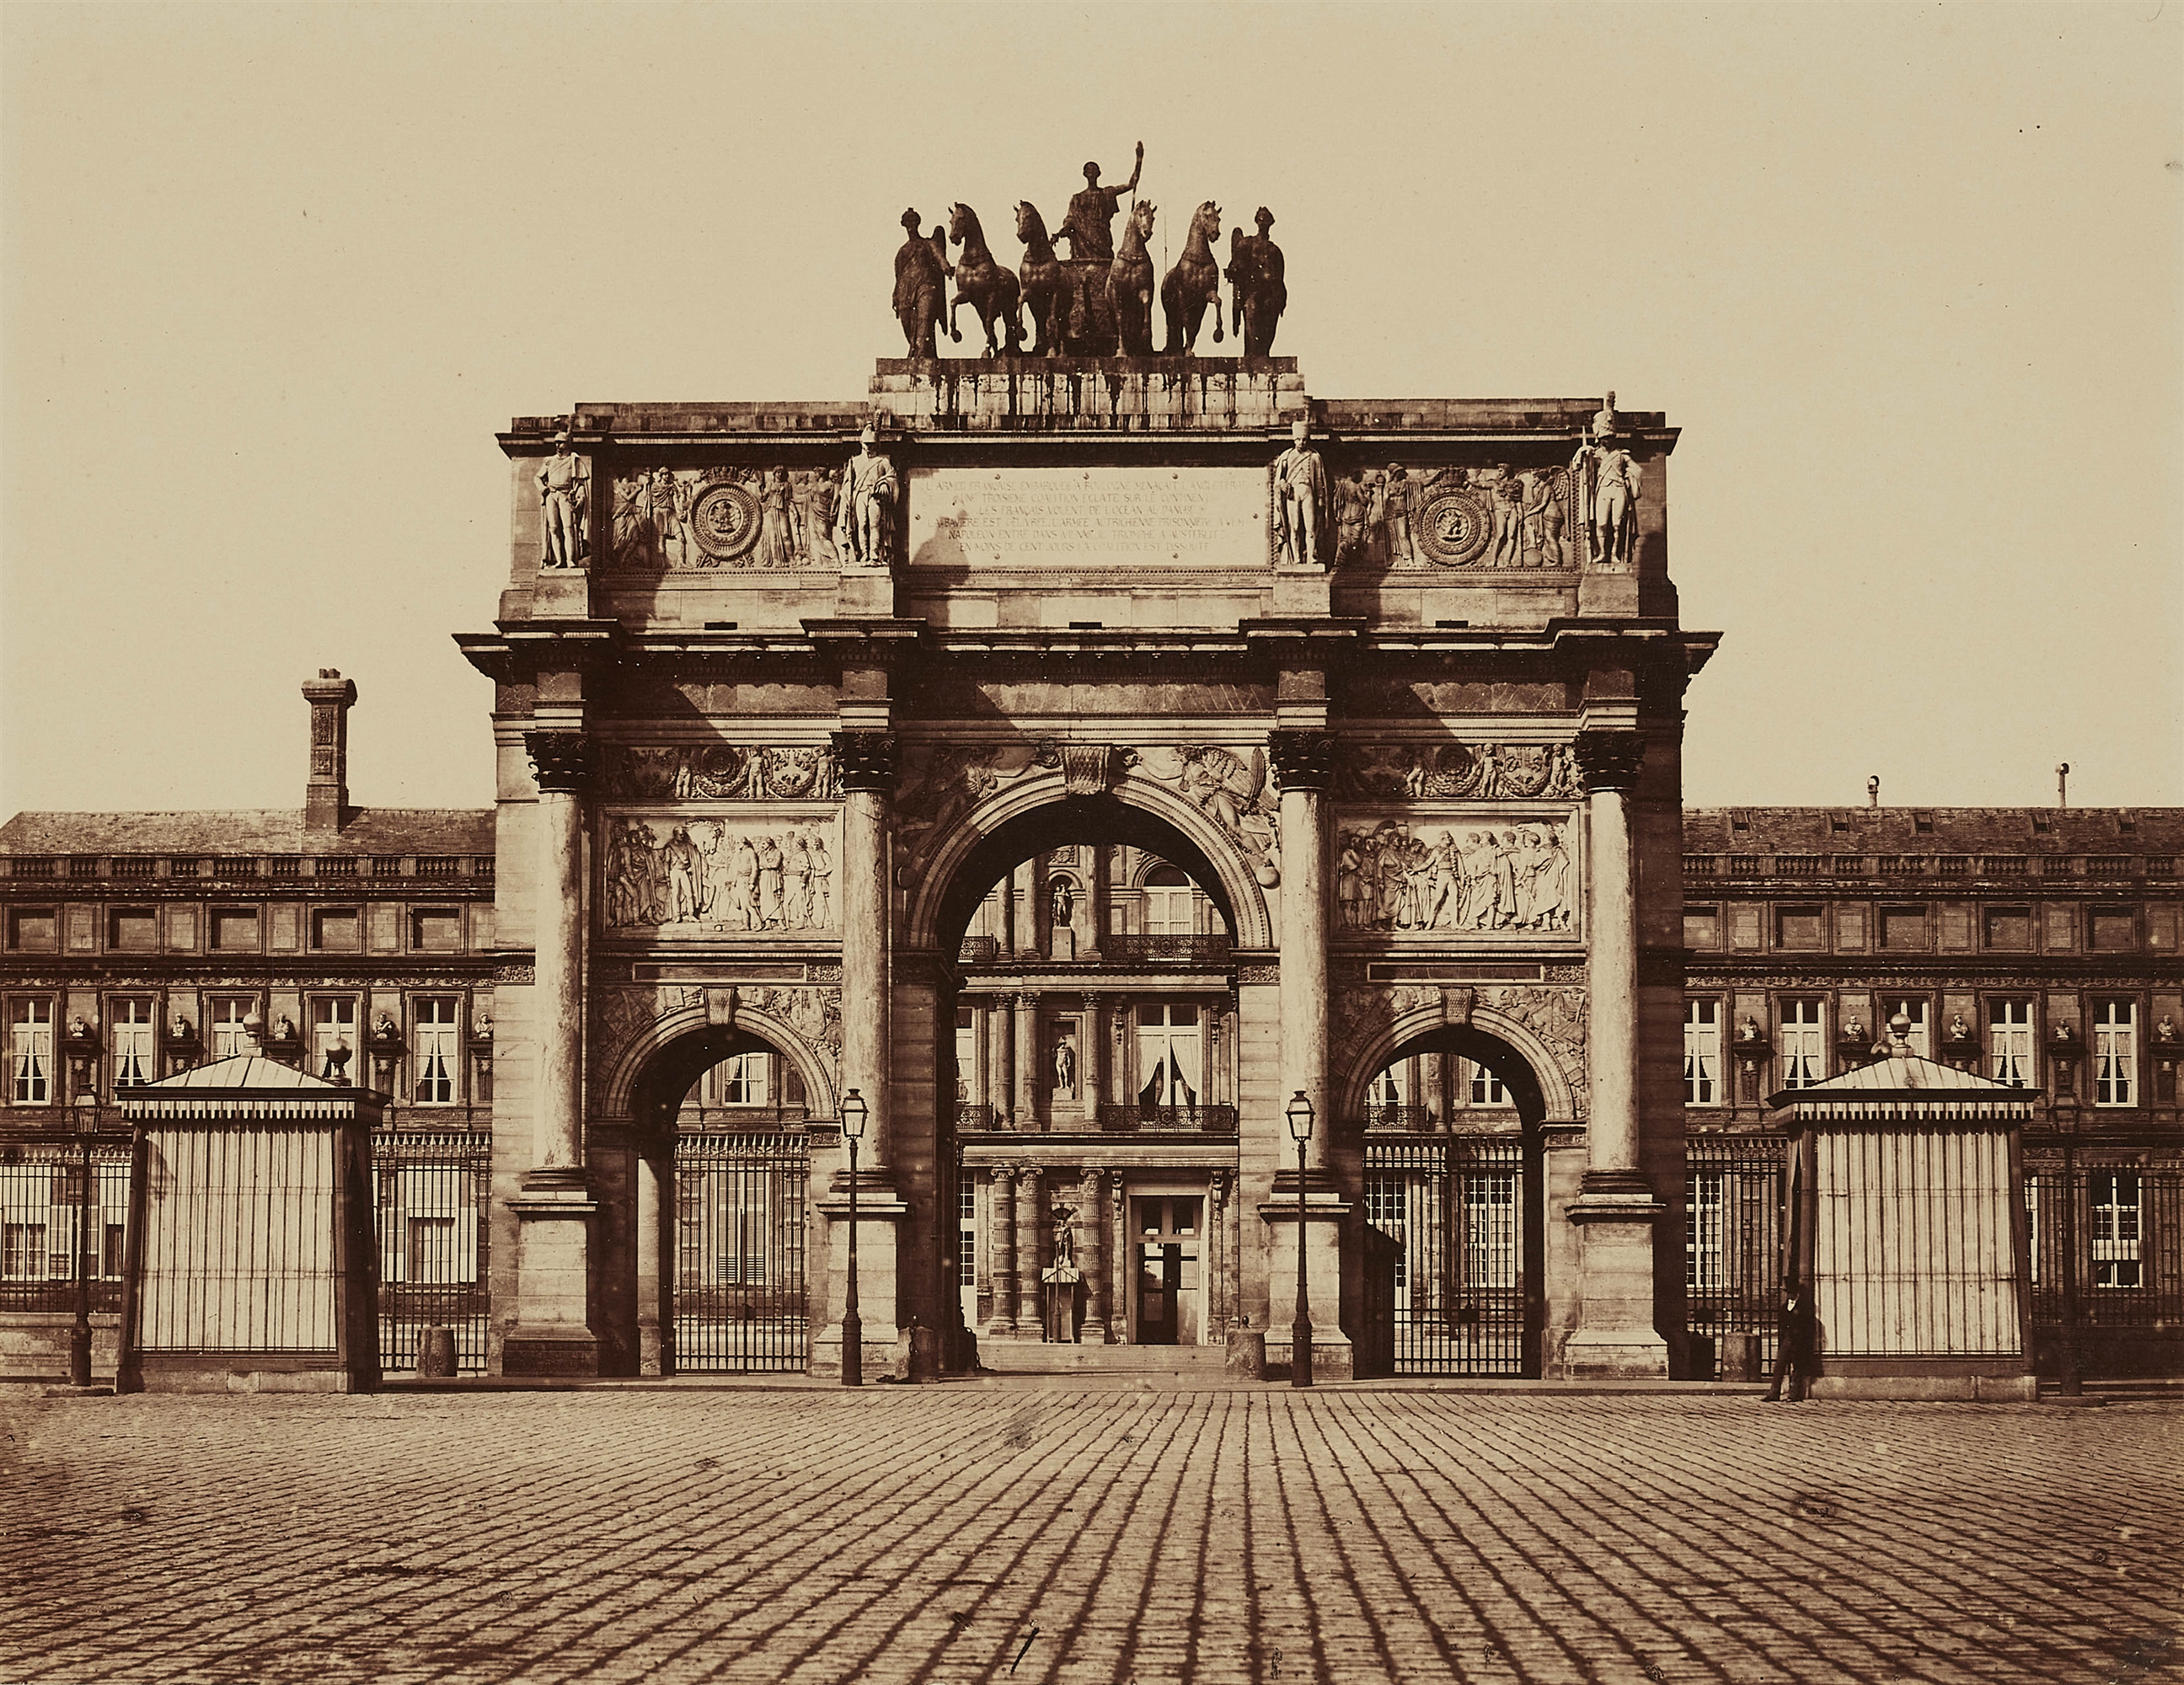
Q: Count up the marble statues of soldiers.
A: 4